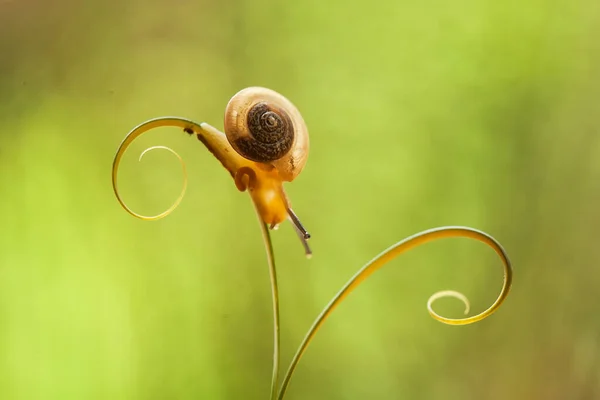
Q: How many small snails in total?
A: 1